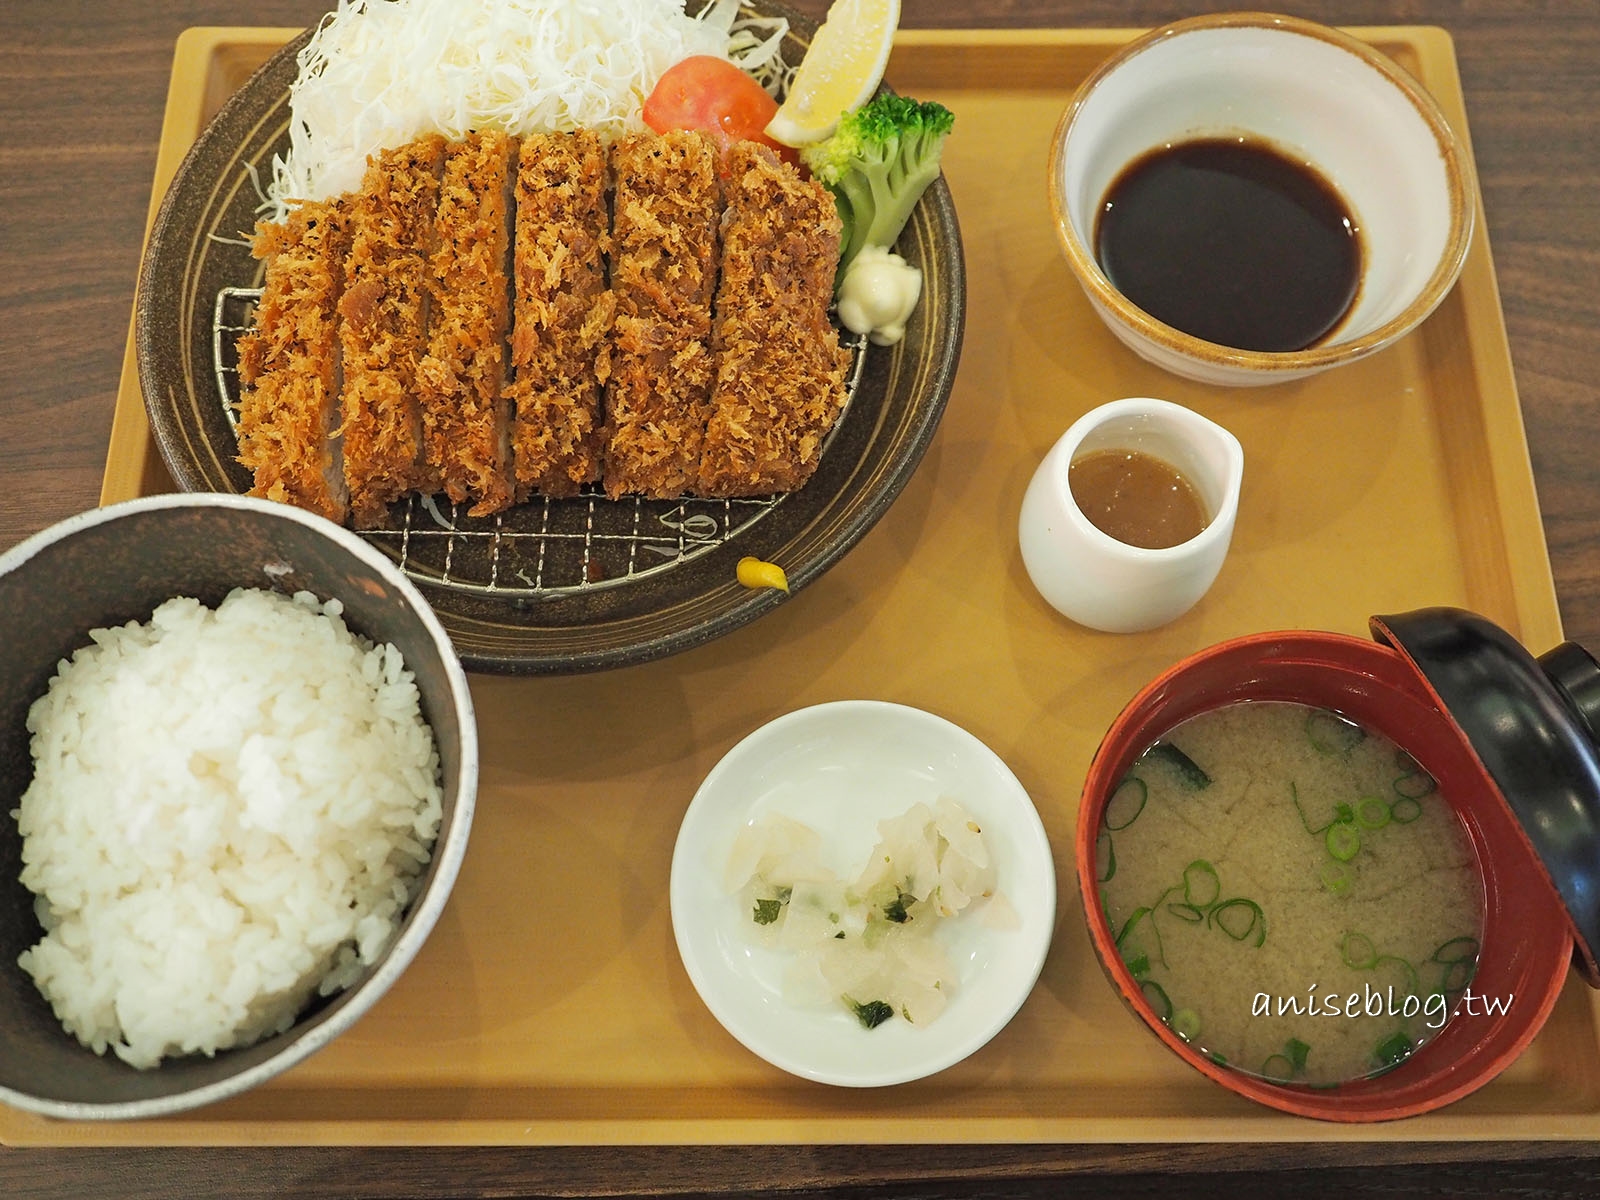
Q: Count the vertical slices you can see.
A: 6